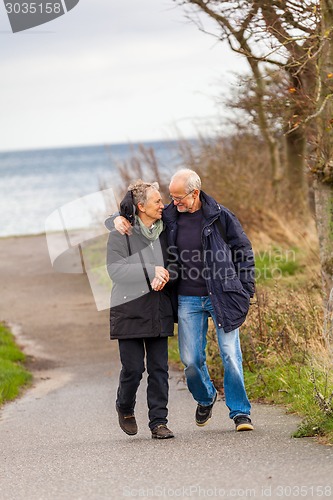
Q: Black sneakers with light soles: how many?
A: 2